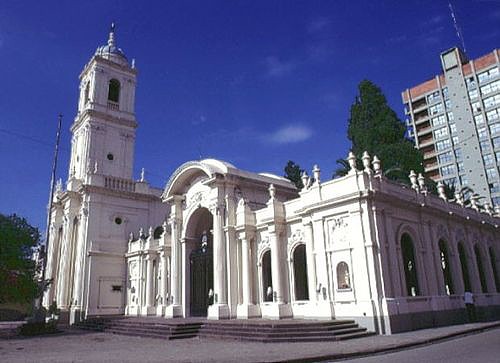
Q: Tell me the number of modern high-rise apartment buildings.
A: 1